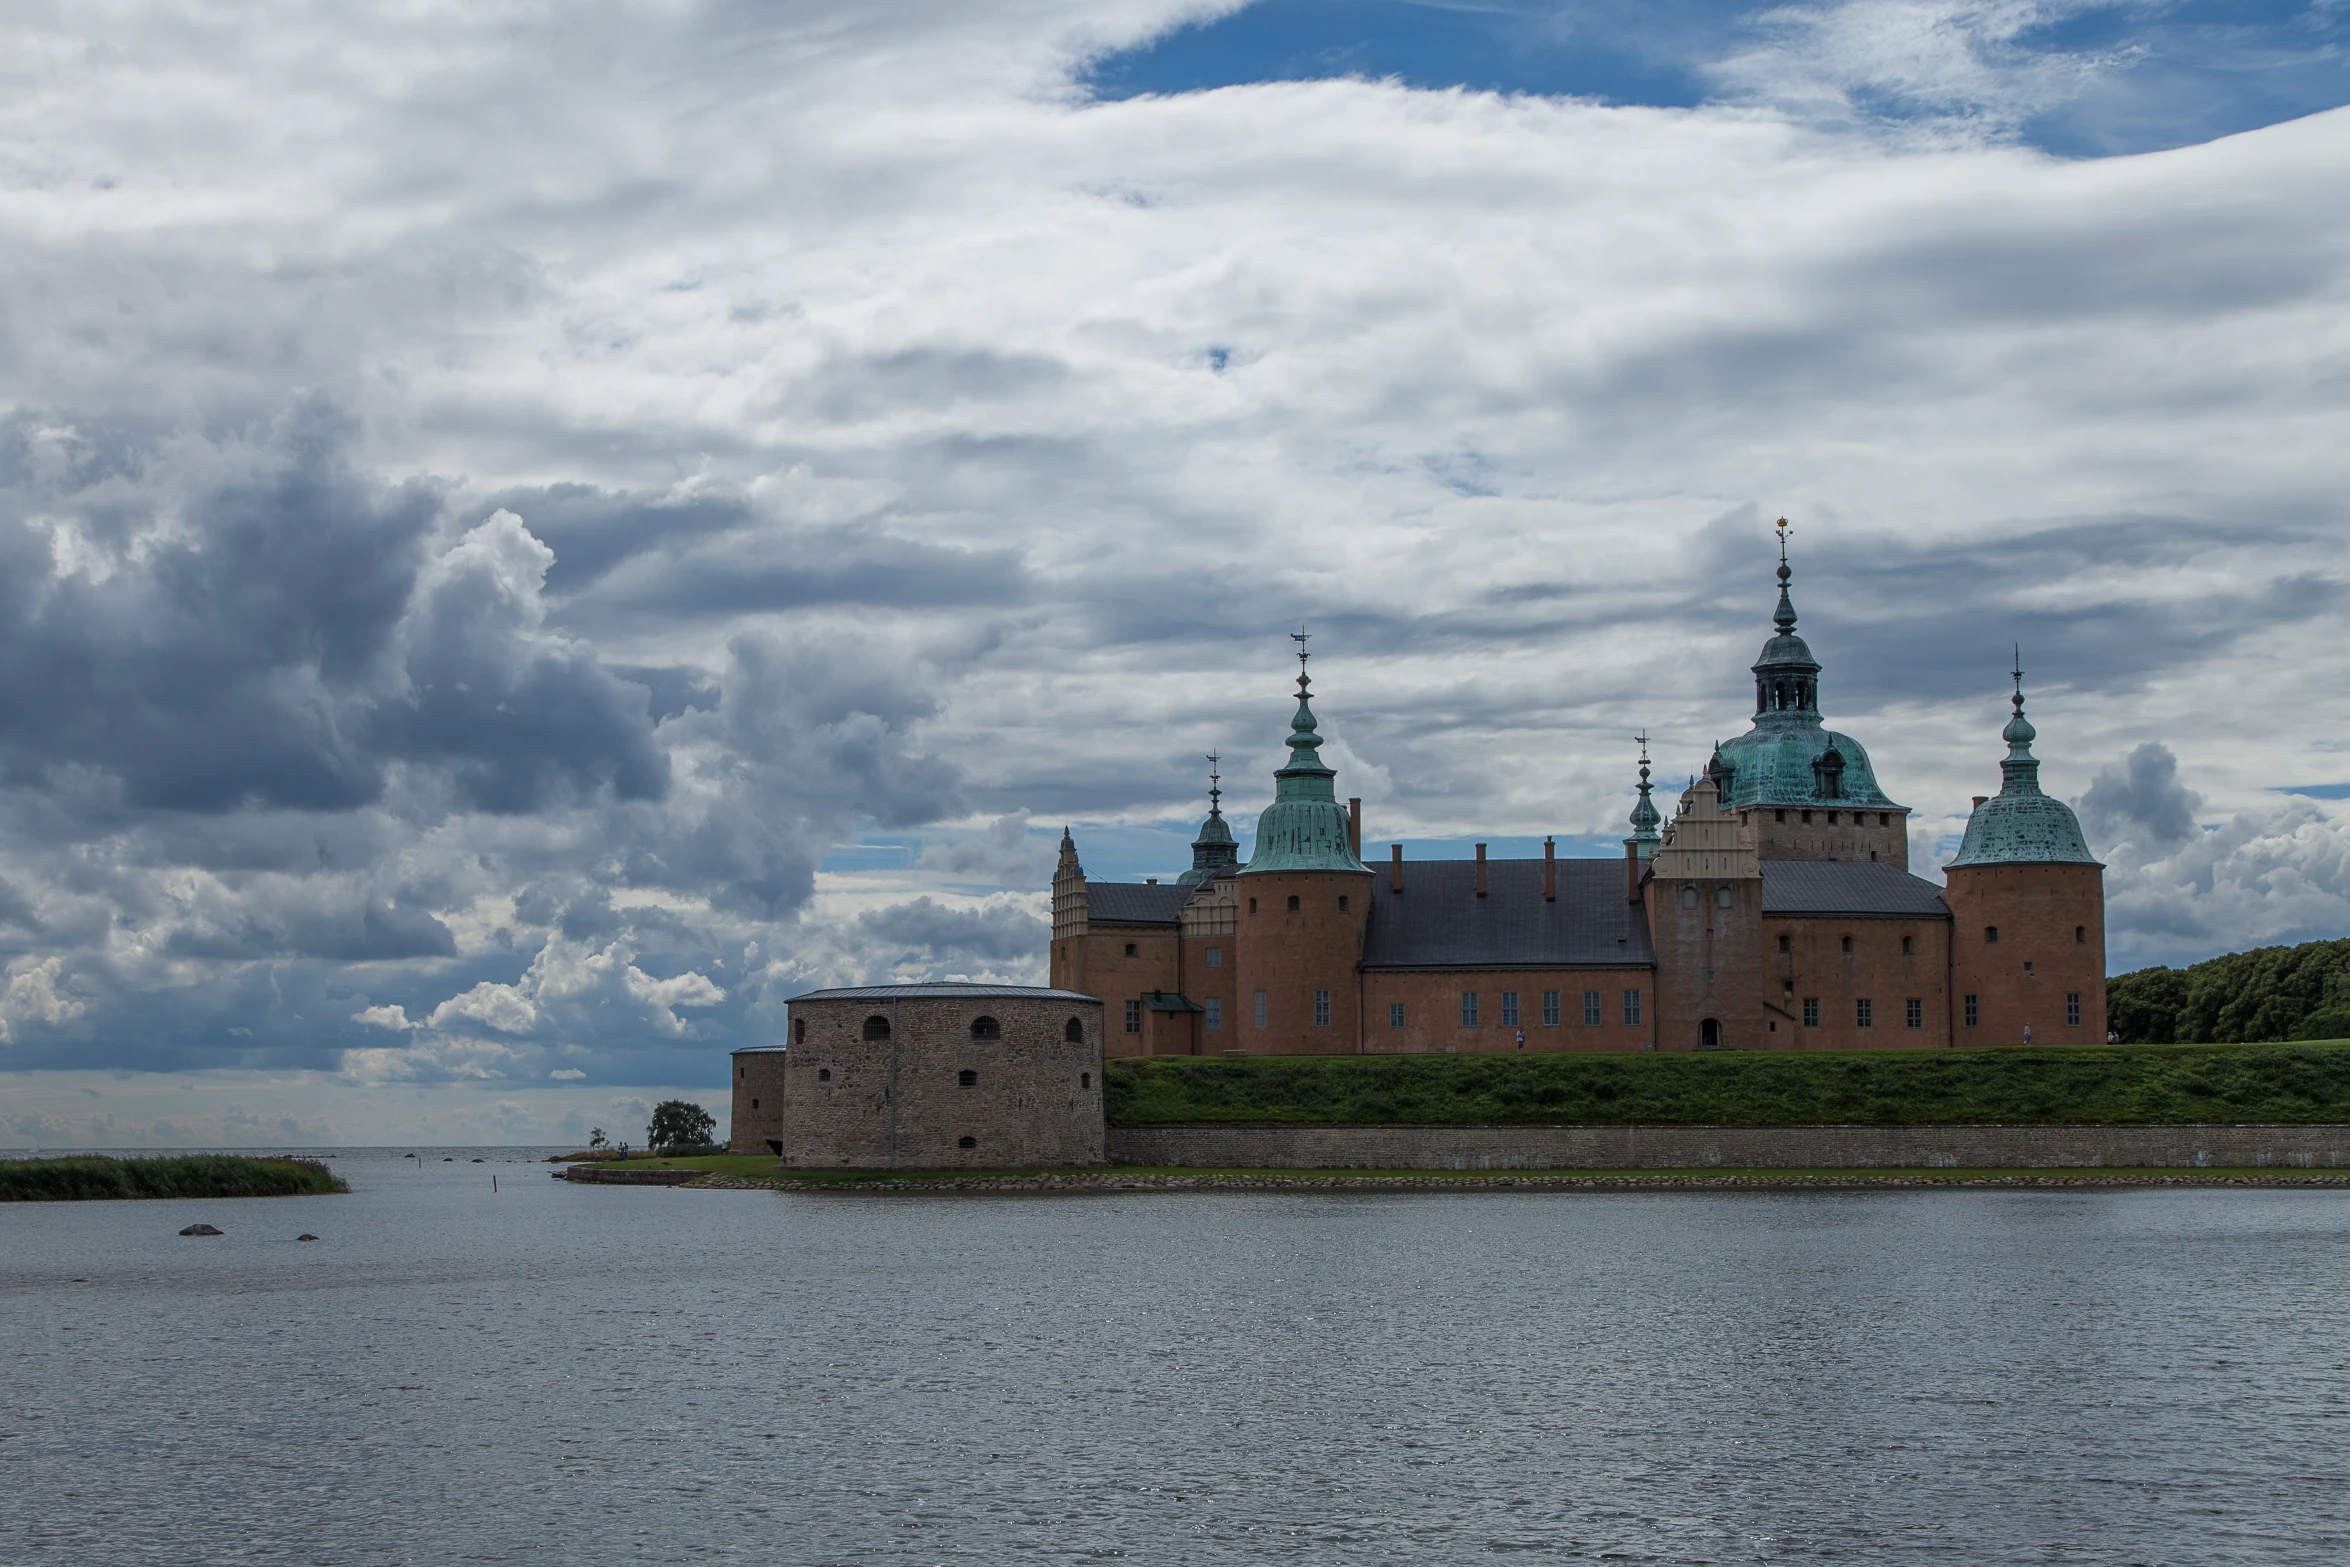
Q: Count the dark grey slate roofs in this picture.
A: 3